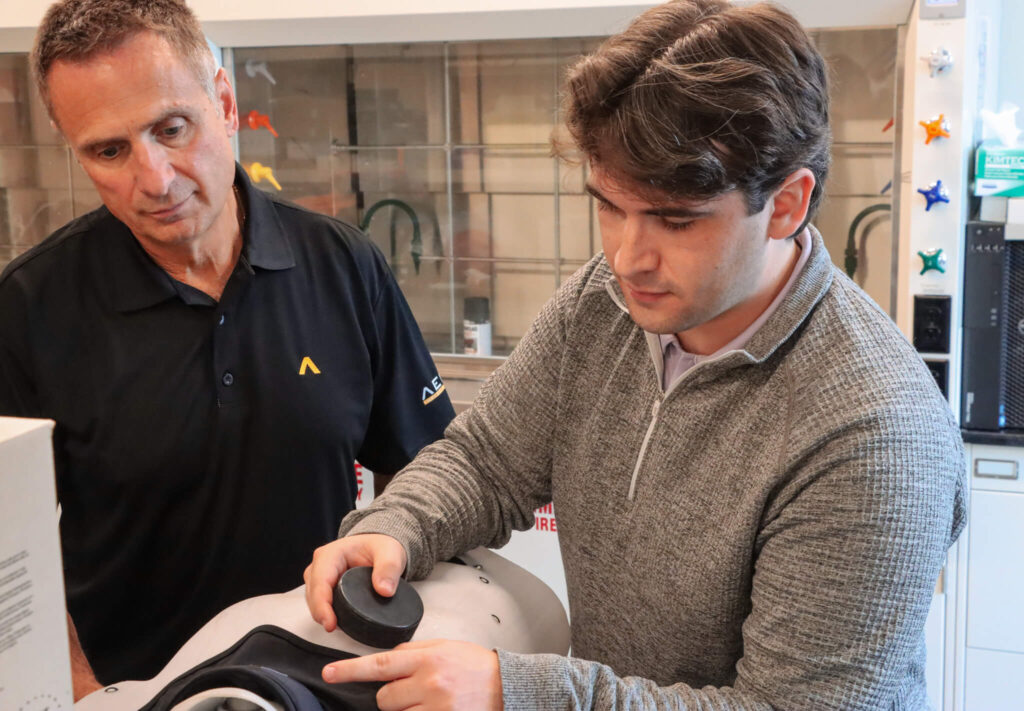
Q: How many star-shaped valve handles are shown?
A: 4